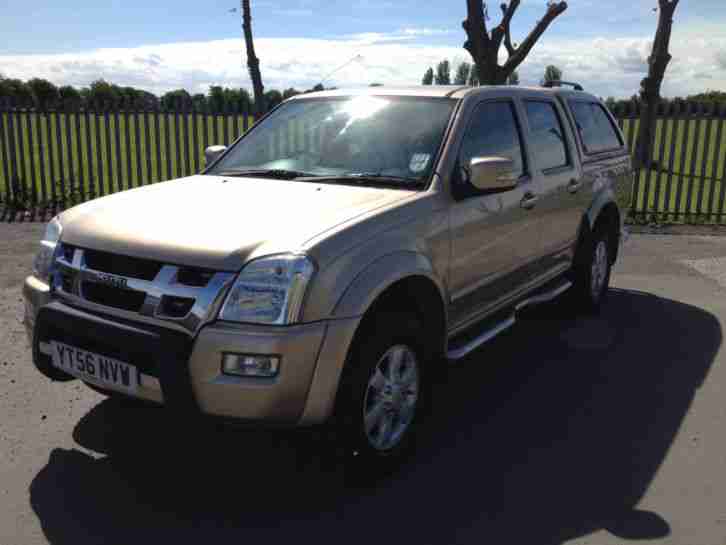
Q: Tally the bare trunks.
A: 3